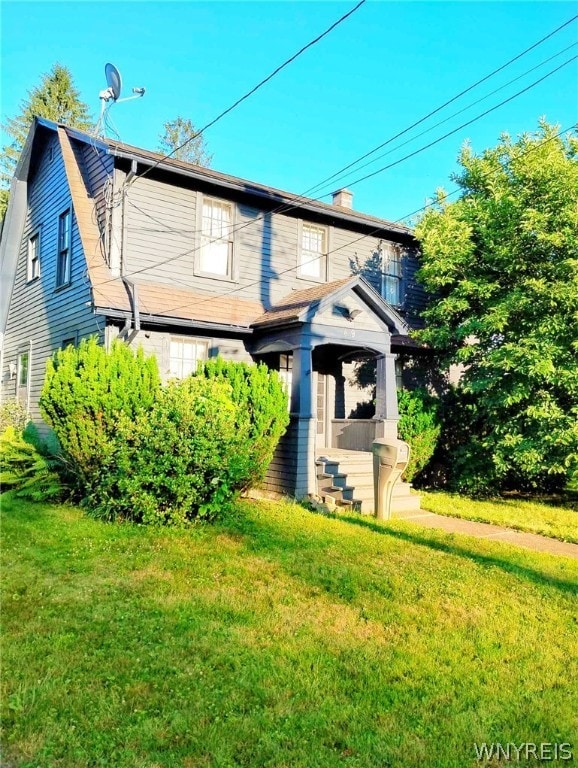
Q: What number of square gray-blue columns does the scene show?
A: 2